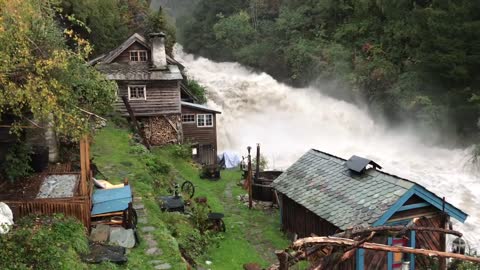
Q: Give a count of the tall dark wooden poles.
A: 2